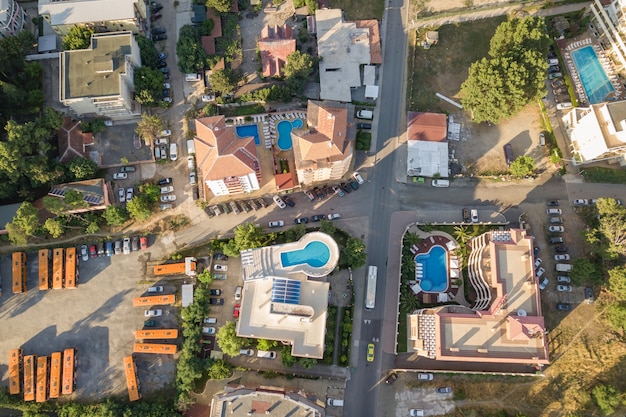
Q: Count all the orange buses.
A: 14